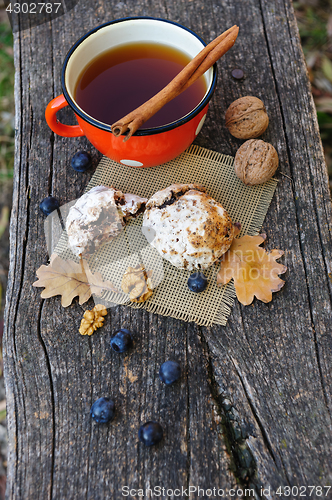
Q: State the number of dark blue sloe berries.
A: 7